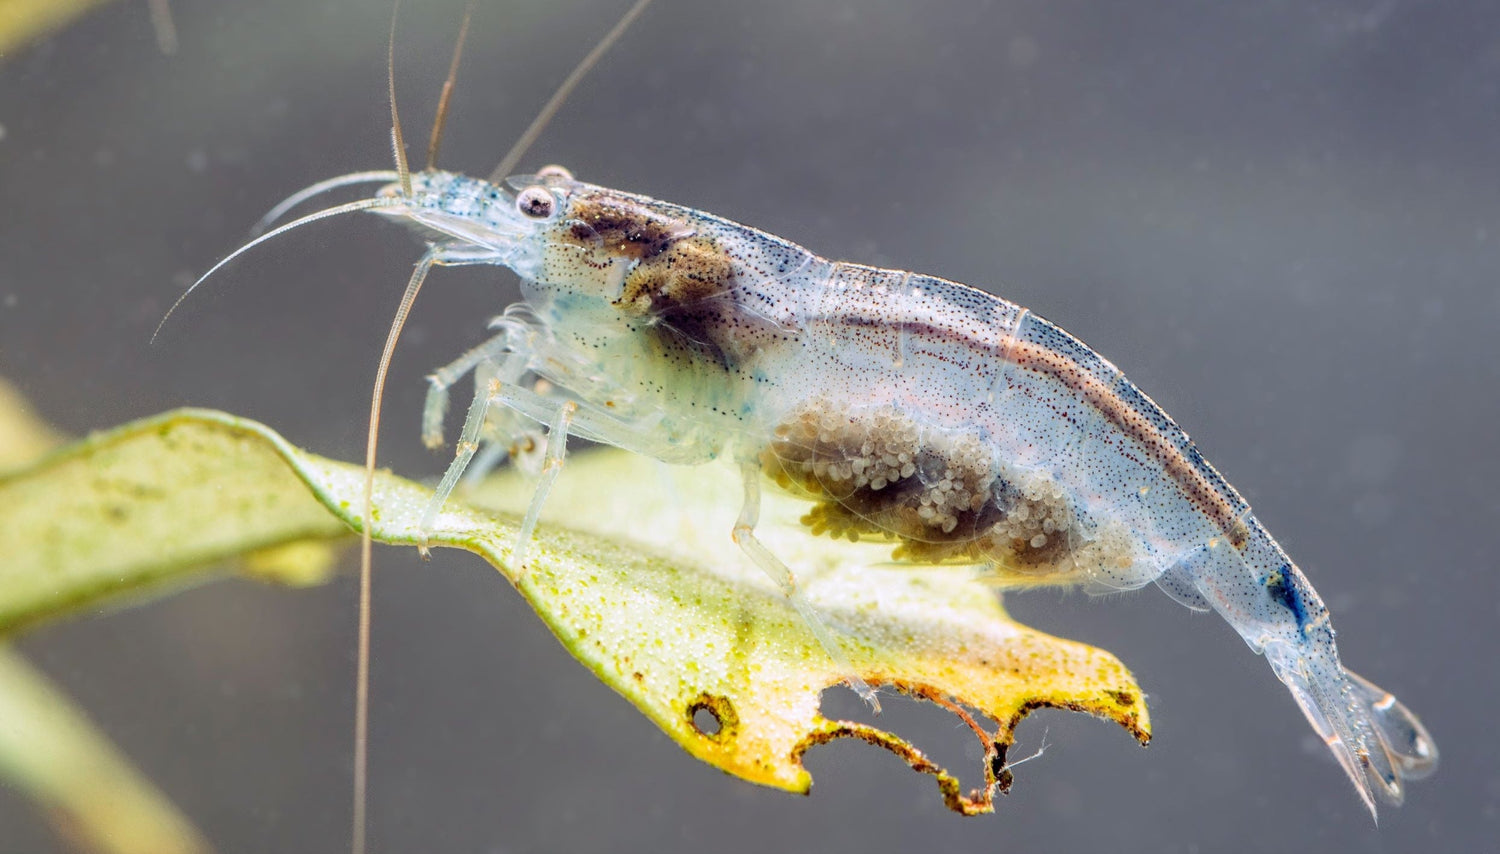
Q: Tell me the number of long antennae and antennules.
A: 6